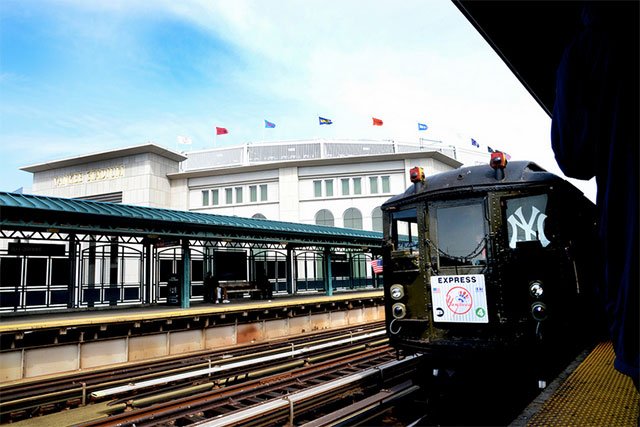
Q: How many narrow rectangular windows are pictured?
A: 12